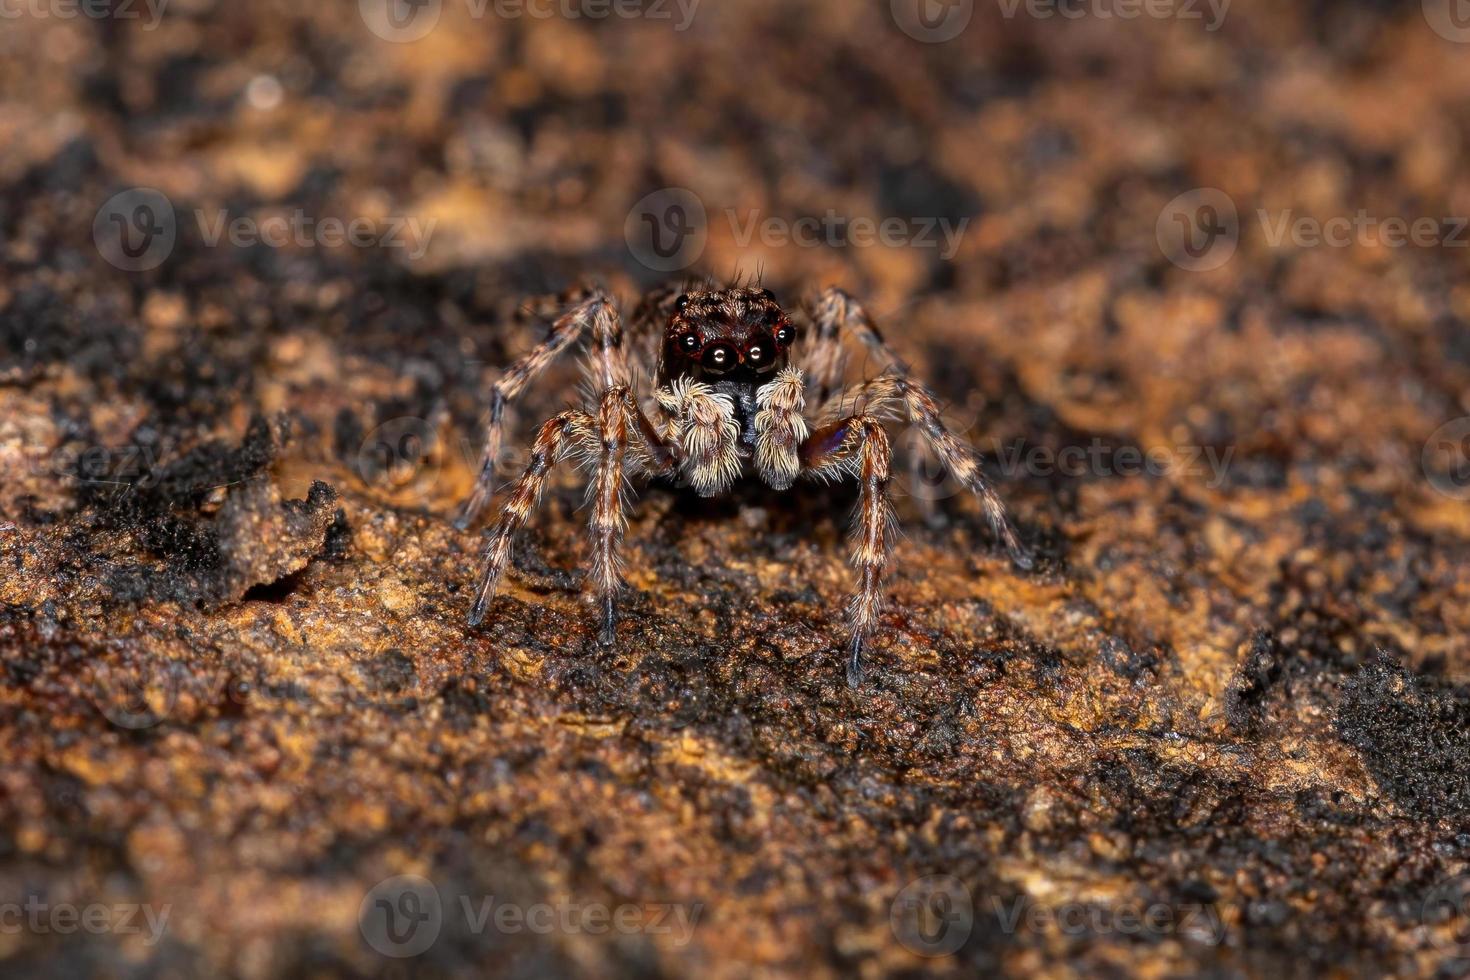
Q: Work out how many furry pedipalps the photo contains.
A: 2